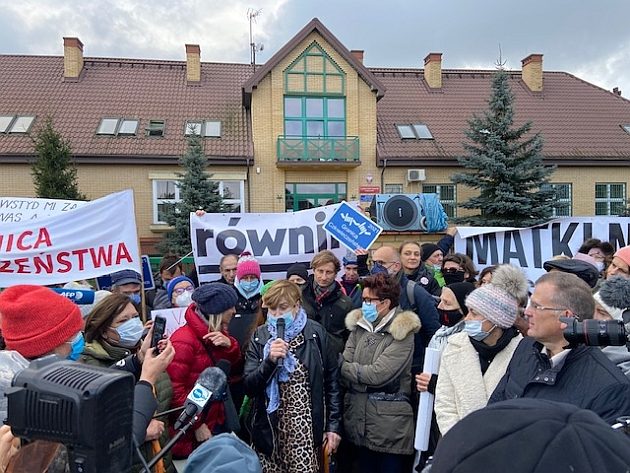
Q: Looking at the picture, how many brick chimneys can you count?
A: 5